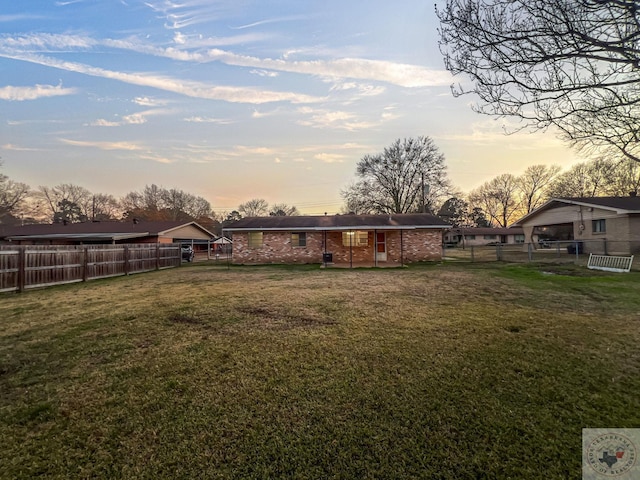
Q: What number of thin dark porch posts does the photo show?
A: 4